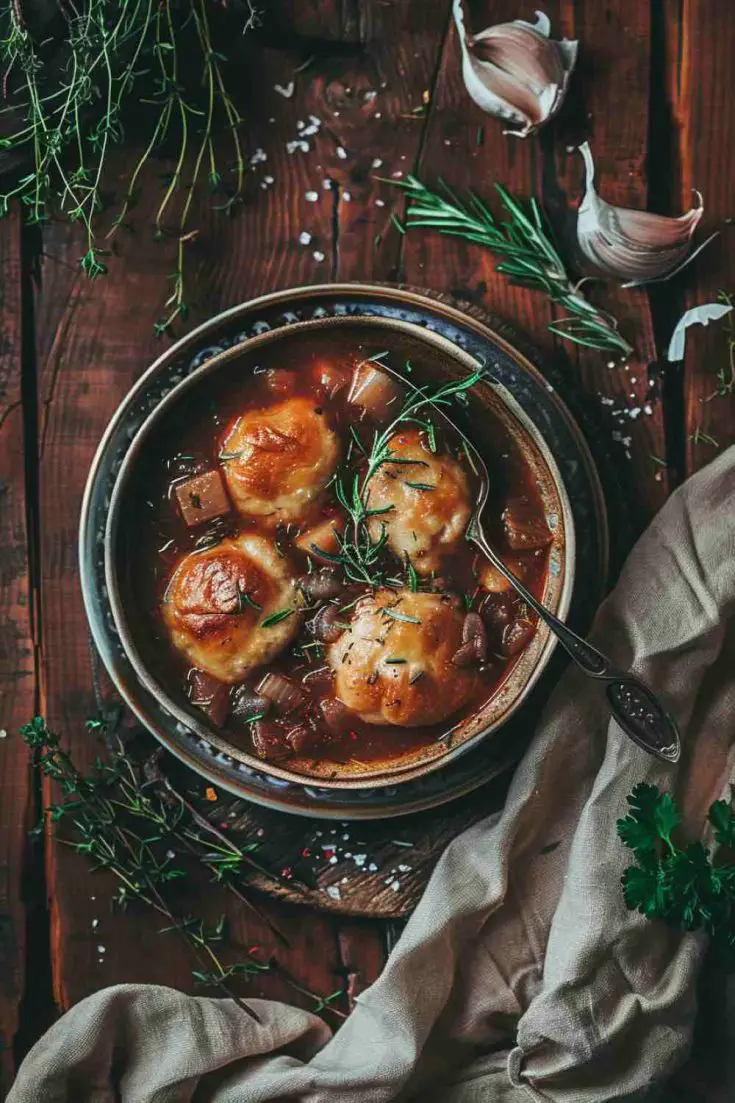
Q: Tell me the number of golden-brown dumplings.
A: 4